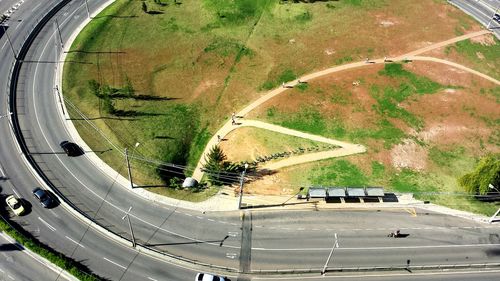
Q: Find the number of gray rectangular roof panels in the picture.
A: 4